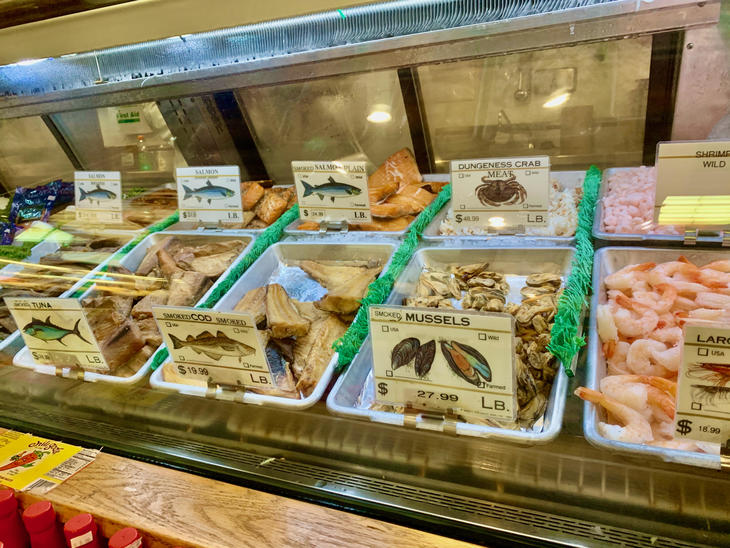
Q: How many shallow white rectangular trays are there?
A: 10